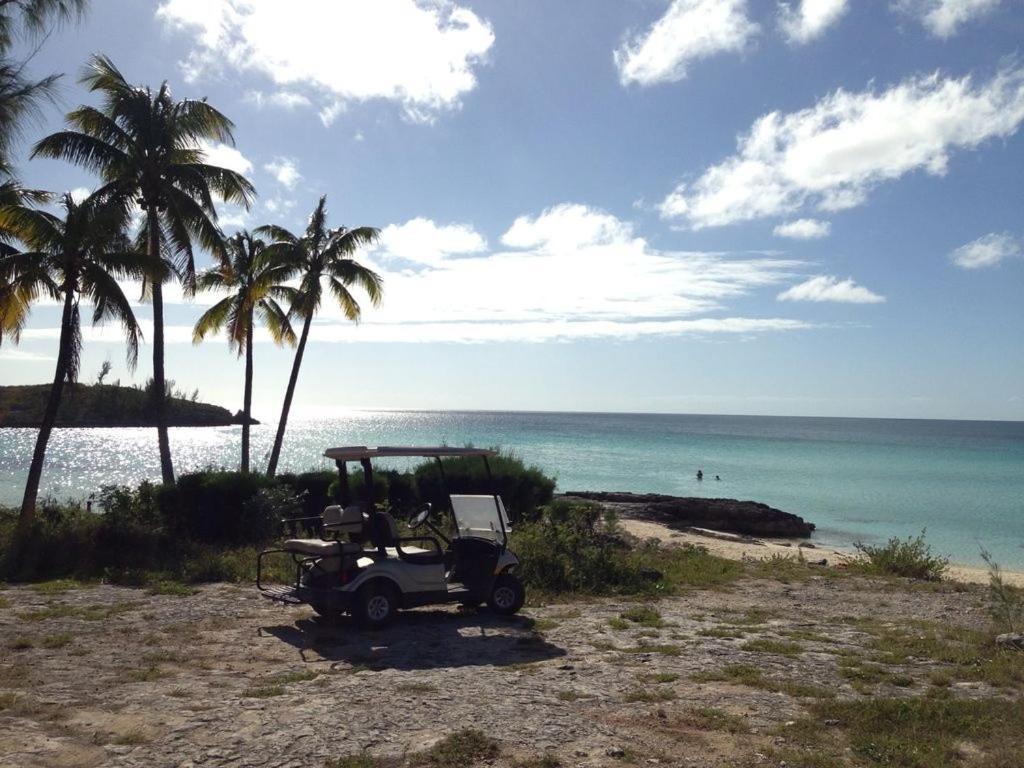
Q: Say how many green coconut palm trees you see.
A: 4